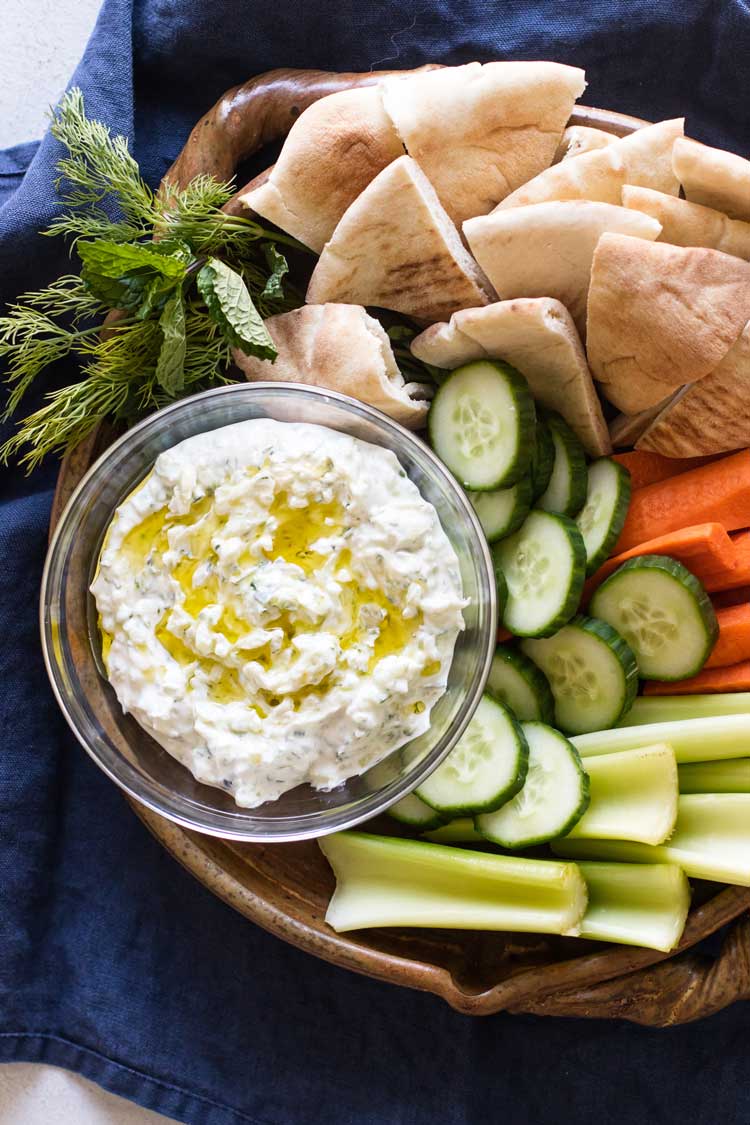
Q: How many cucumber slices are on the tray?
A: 13